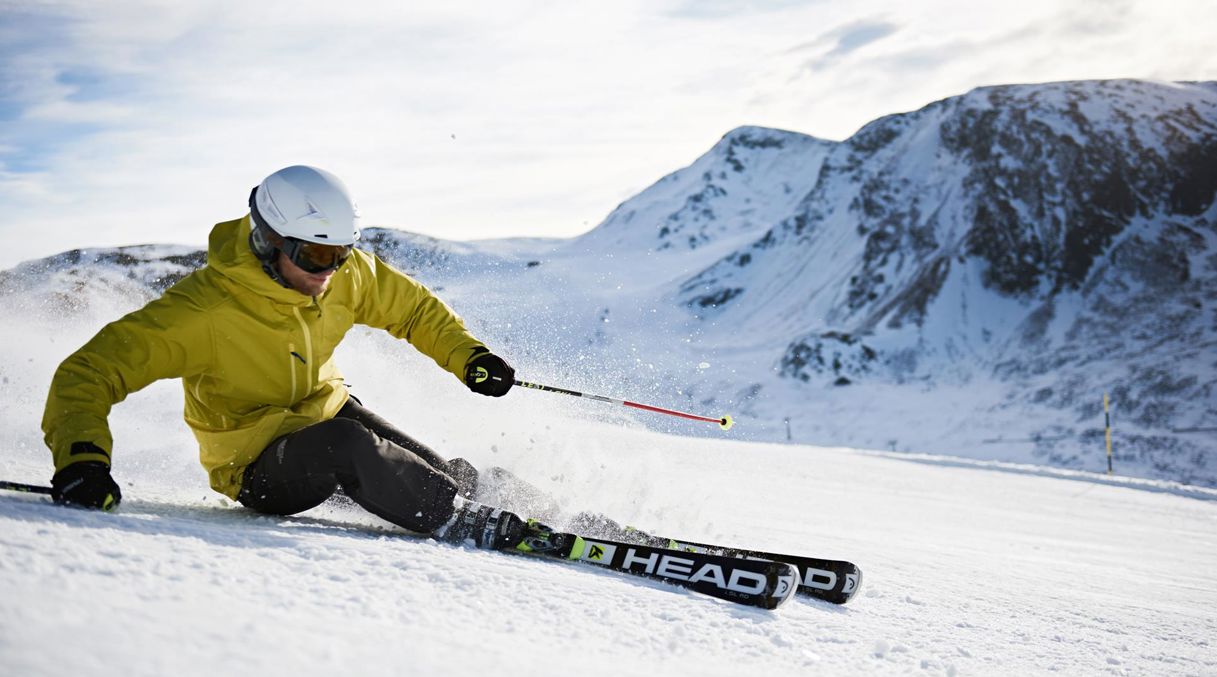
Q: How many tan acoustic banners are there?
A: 0